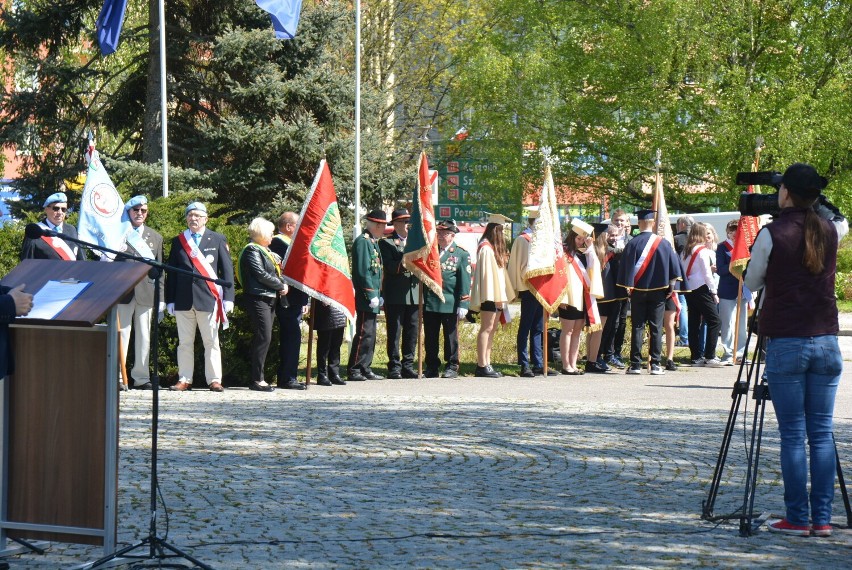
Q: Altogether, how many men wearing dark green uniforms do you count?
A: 3